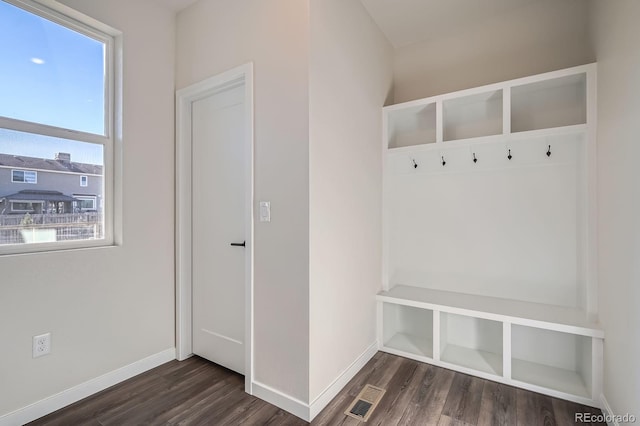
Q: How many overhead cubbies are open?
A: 3